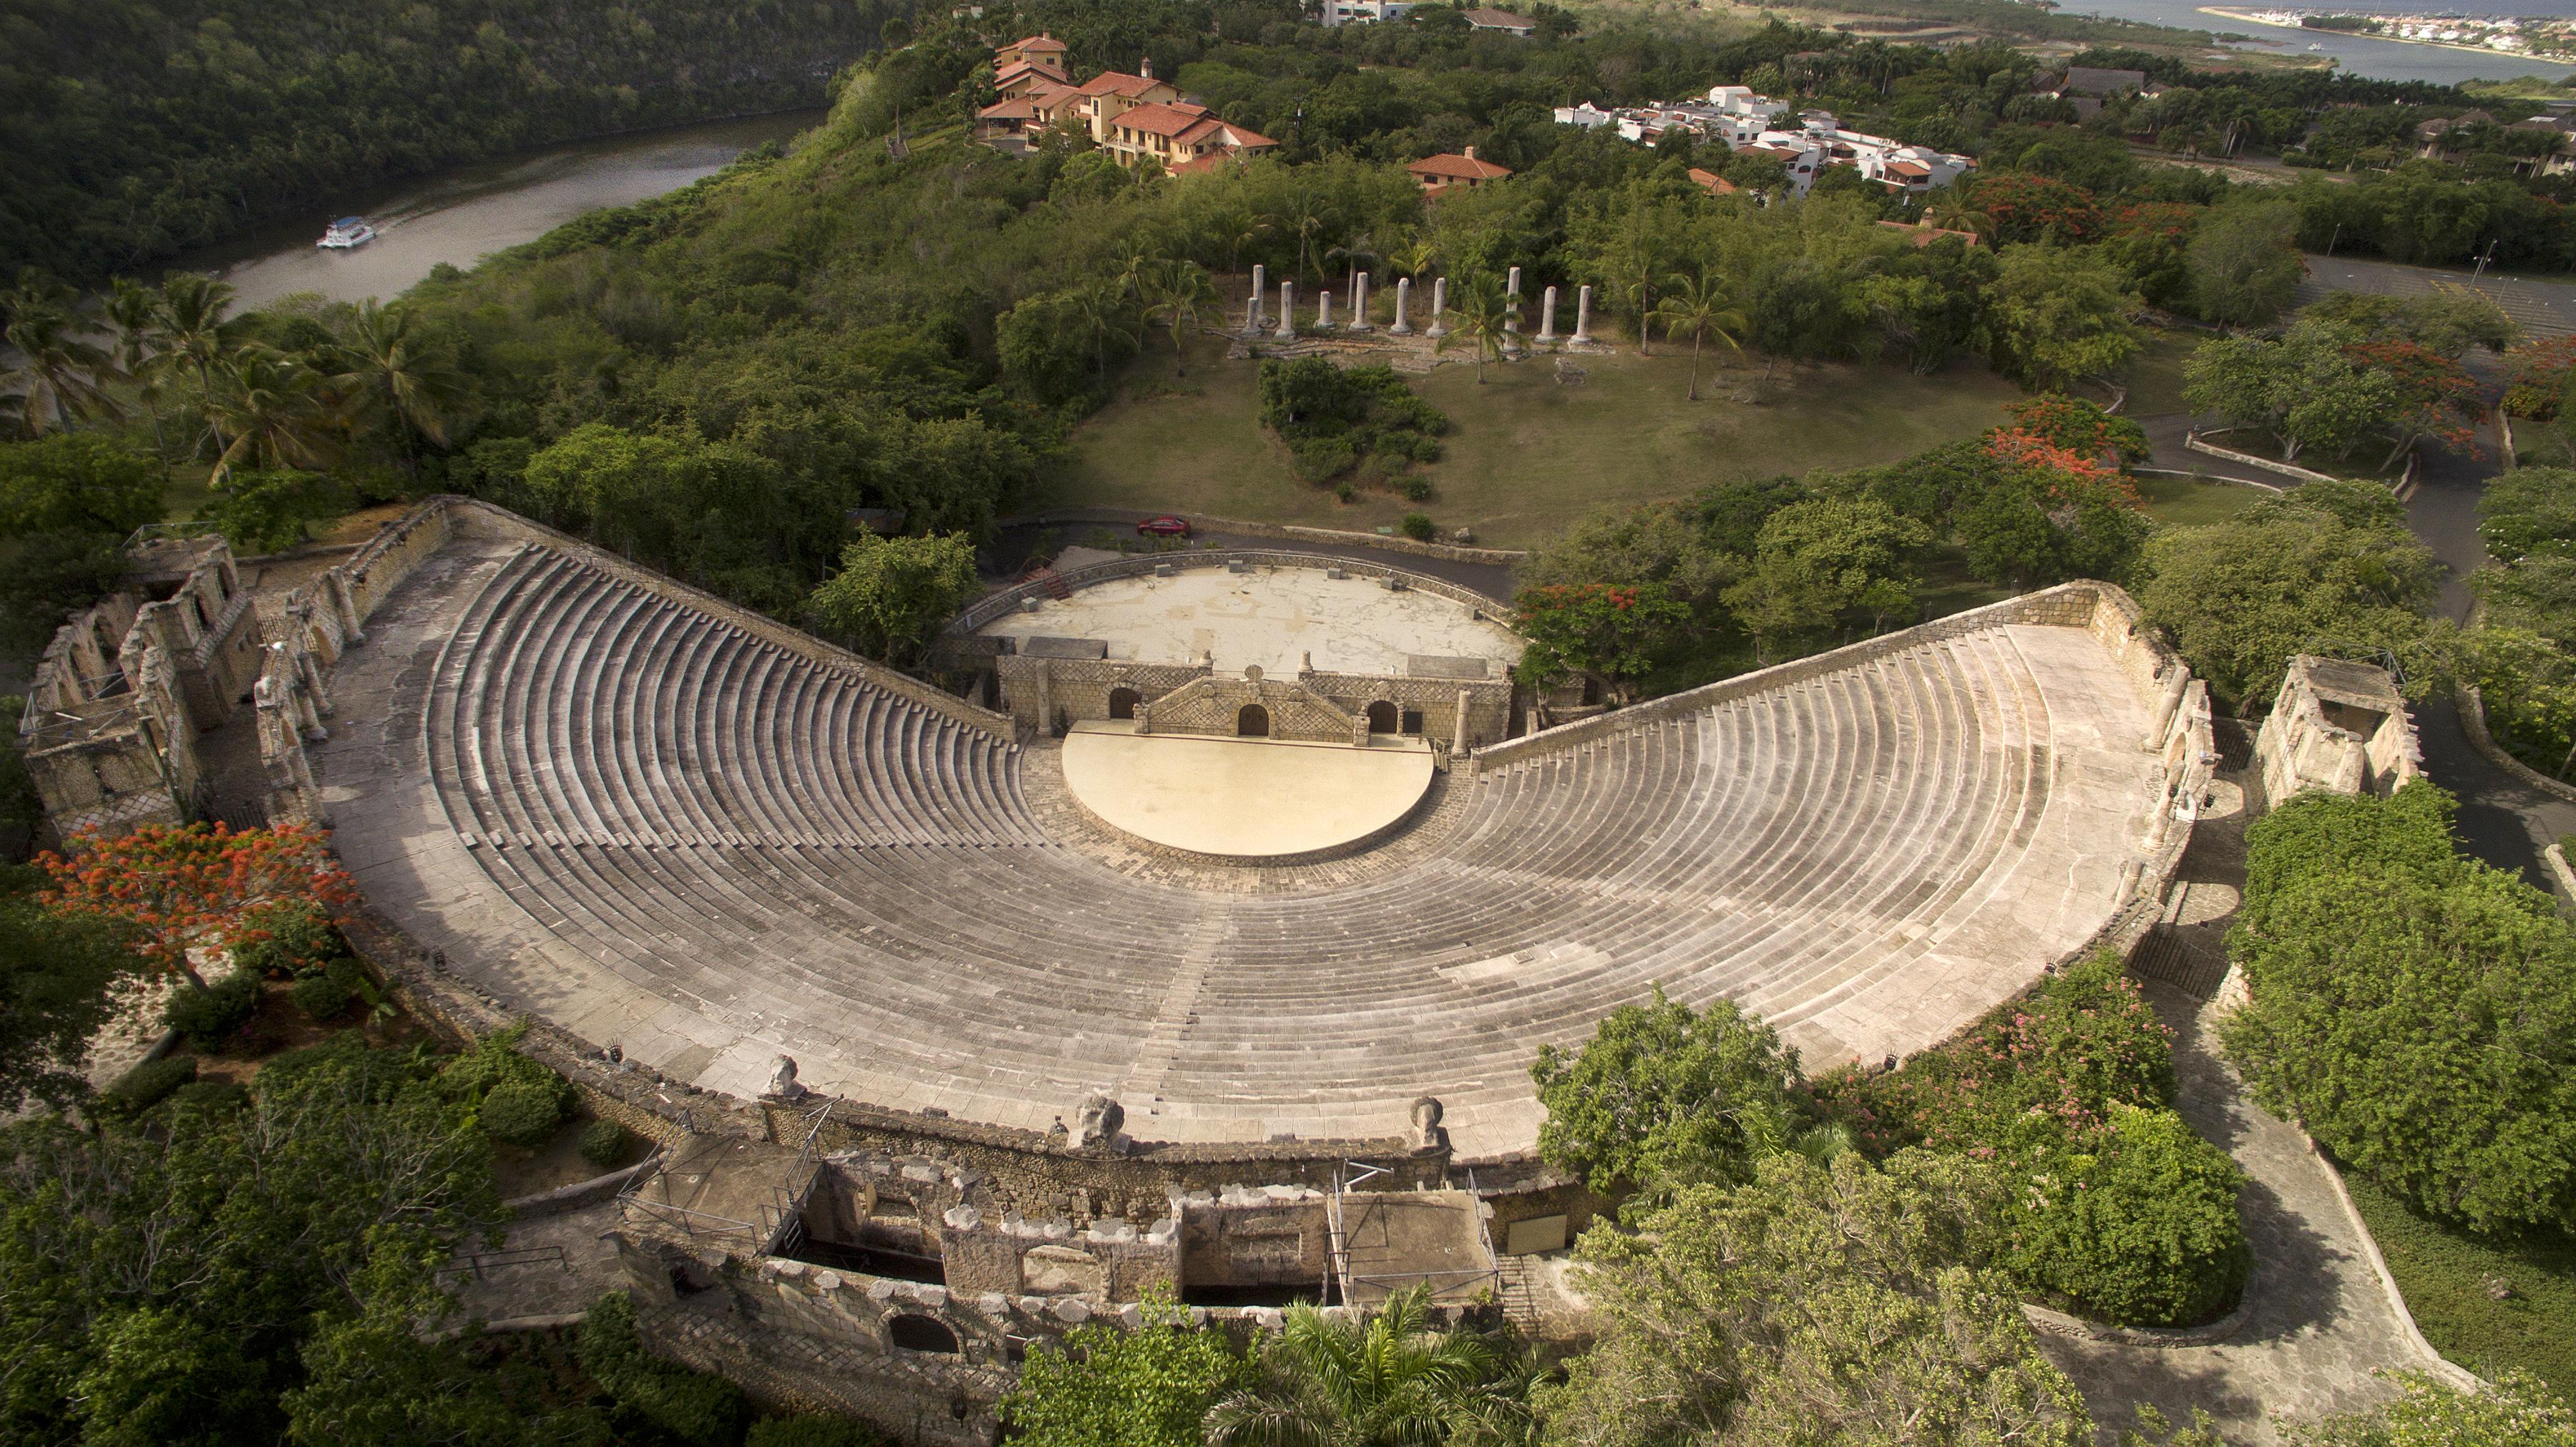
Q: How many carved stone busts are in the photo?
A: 3